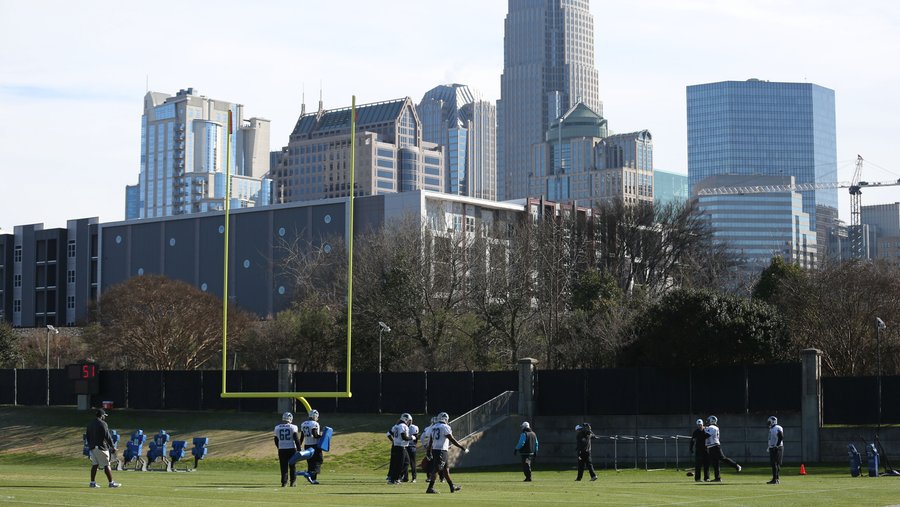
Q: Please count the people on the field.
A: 12